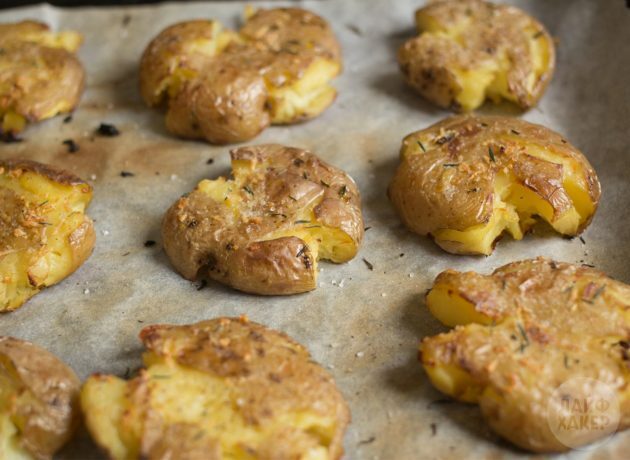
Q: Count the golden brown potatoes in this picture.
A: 9